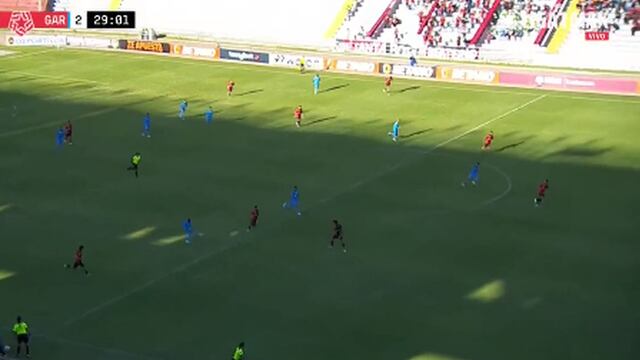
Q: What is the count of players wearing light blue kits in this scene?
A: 9